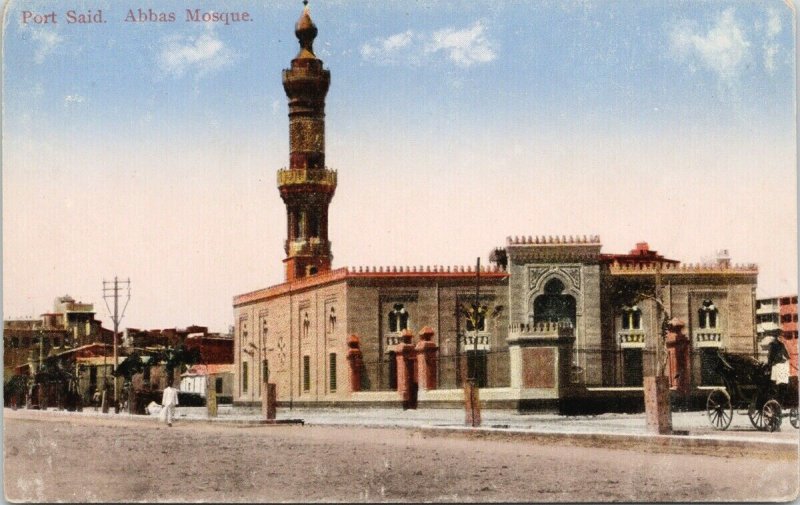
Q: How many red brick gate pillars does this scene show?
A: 4